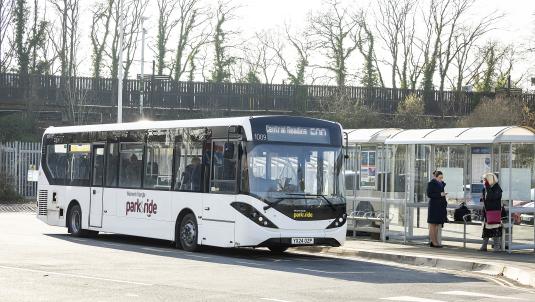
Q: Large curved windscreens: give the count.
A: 1